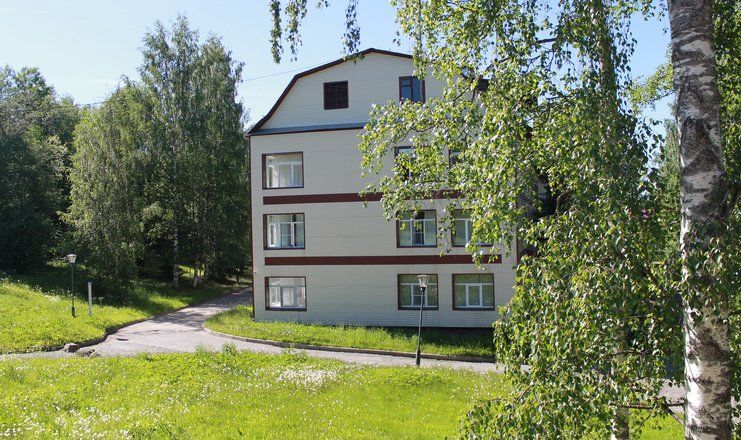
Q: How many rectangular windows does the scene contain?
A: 11